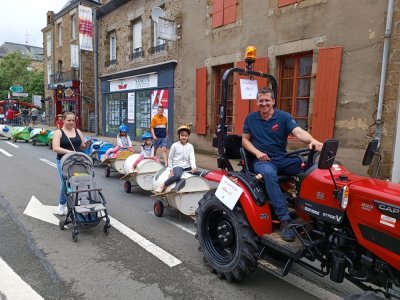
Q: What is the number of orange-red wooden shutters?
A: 7